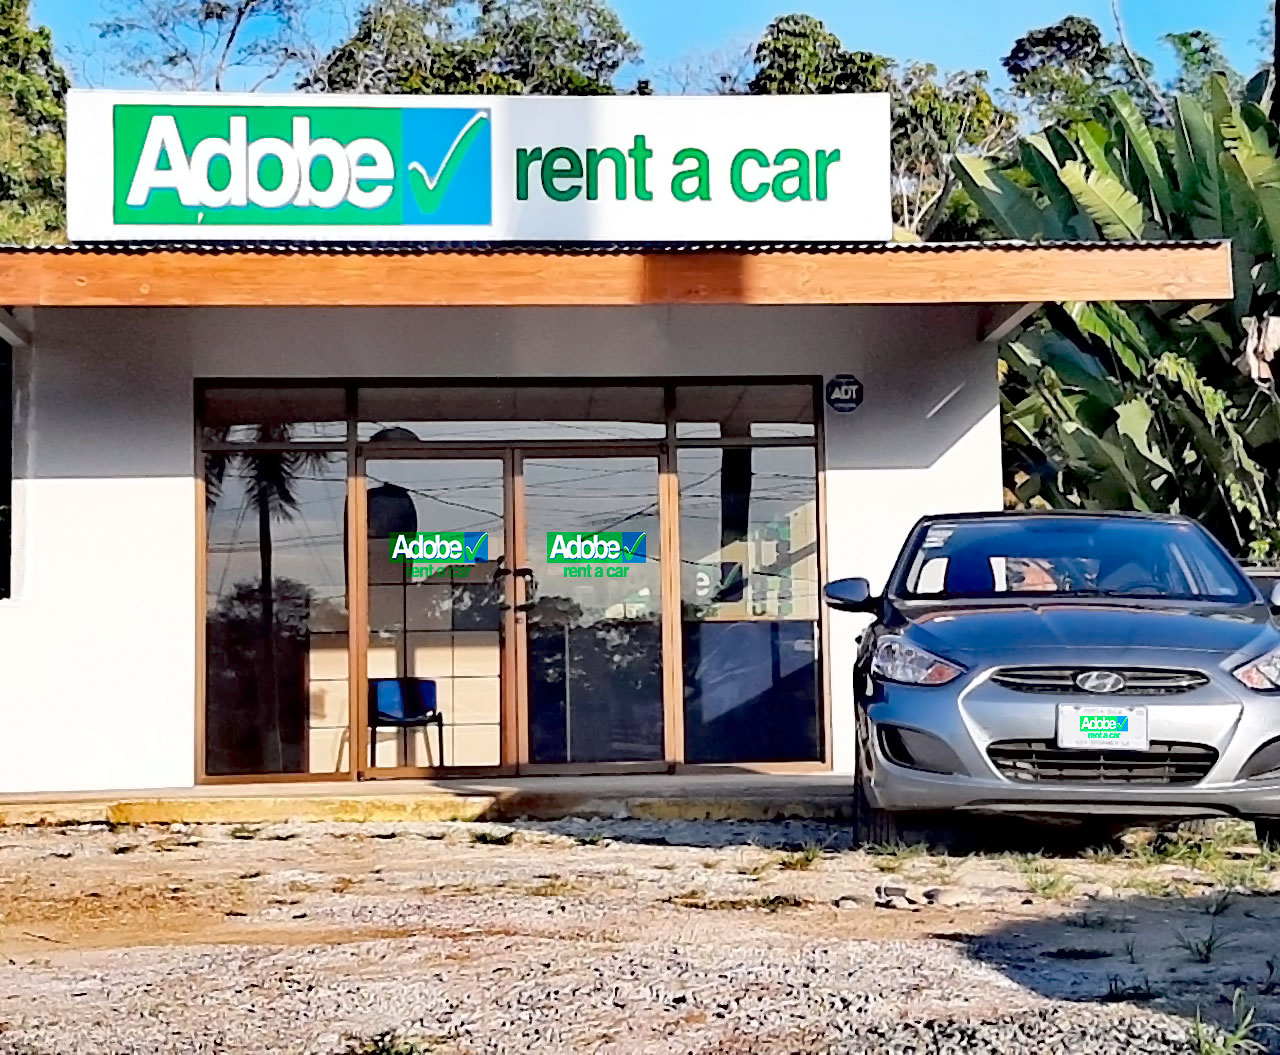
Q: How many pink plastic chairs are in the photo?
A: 0